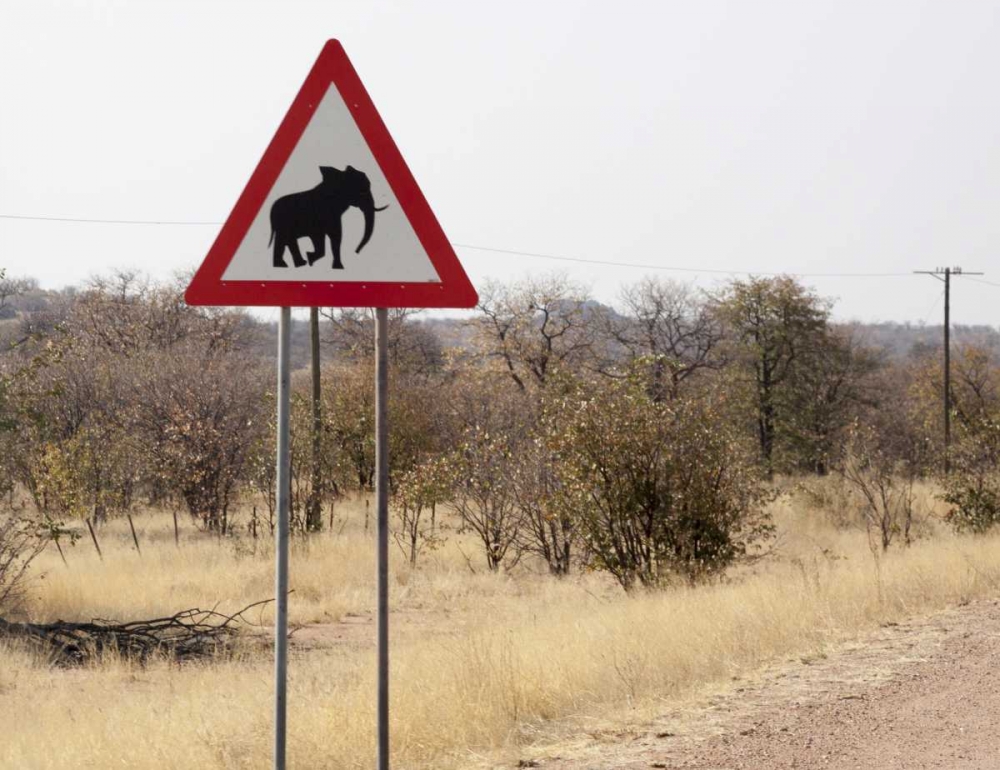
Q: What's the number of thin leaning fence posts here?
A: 4